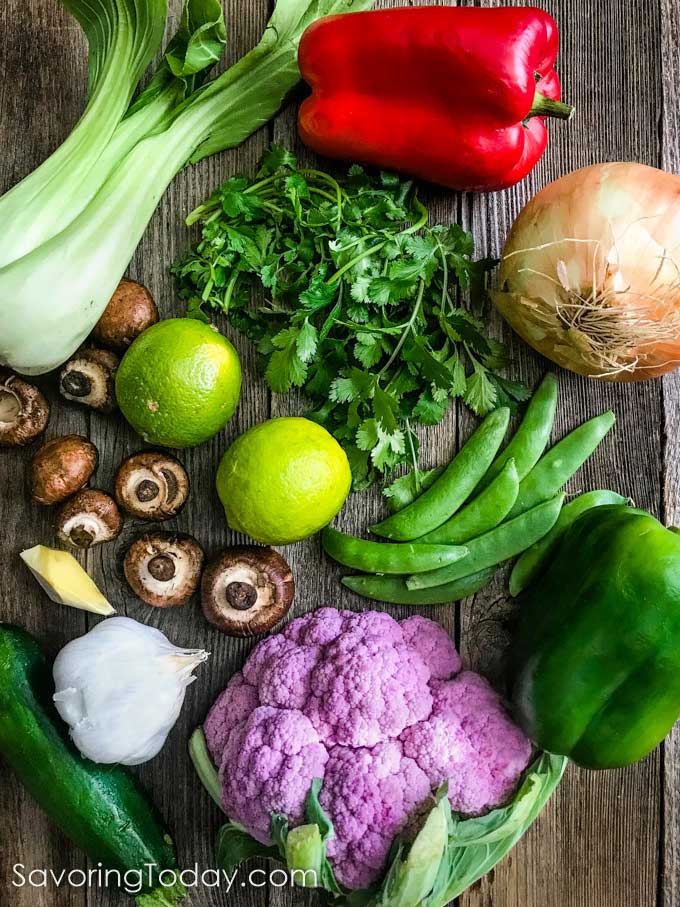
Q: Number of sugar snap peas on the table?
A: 8